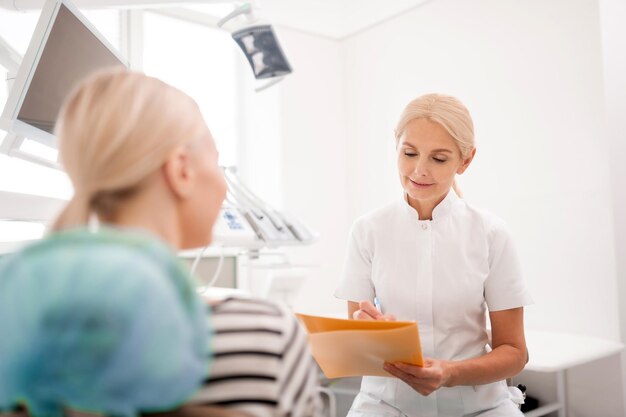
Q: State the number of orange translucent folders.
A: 1